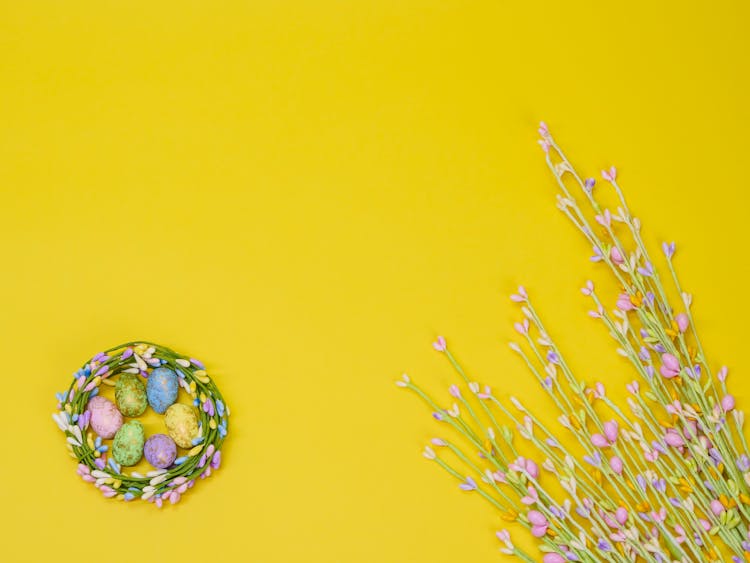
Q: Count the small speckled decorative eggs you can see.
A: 6